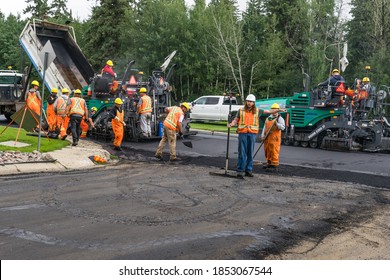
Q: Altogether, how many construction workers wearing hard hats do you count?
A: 13